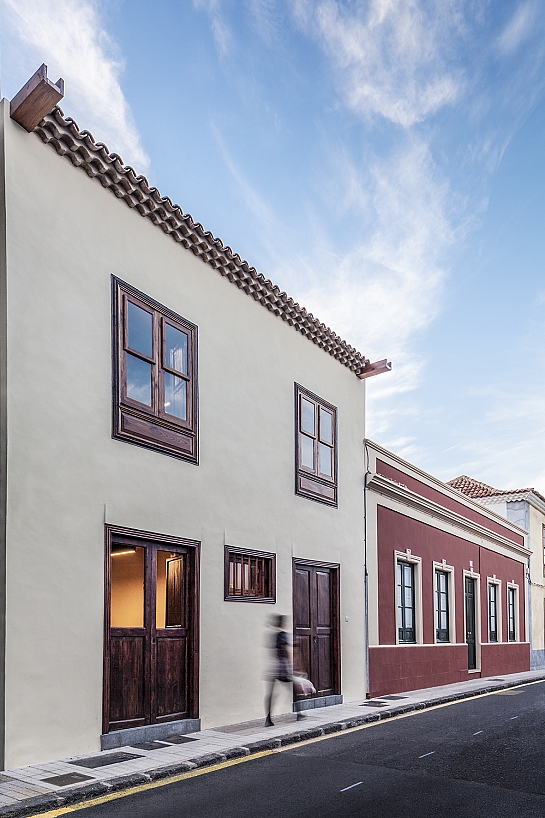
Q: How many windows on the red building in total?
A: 4